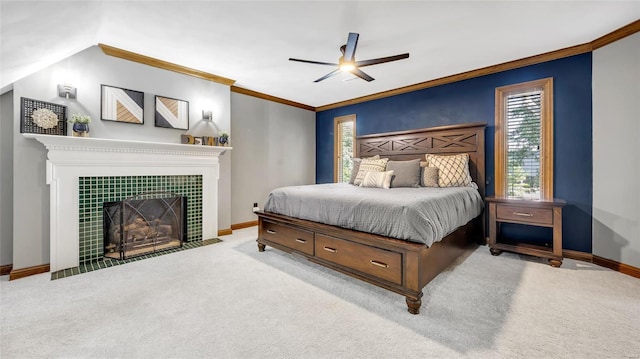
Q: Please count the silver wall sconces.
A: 2